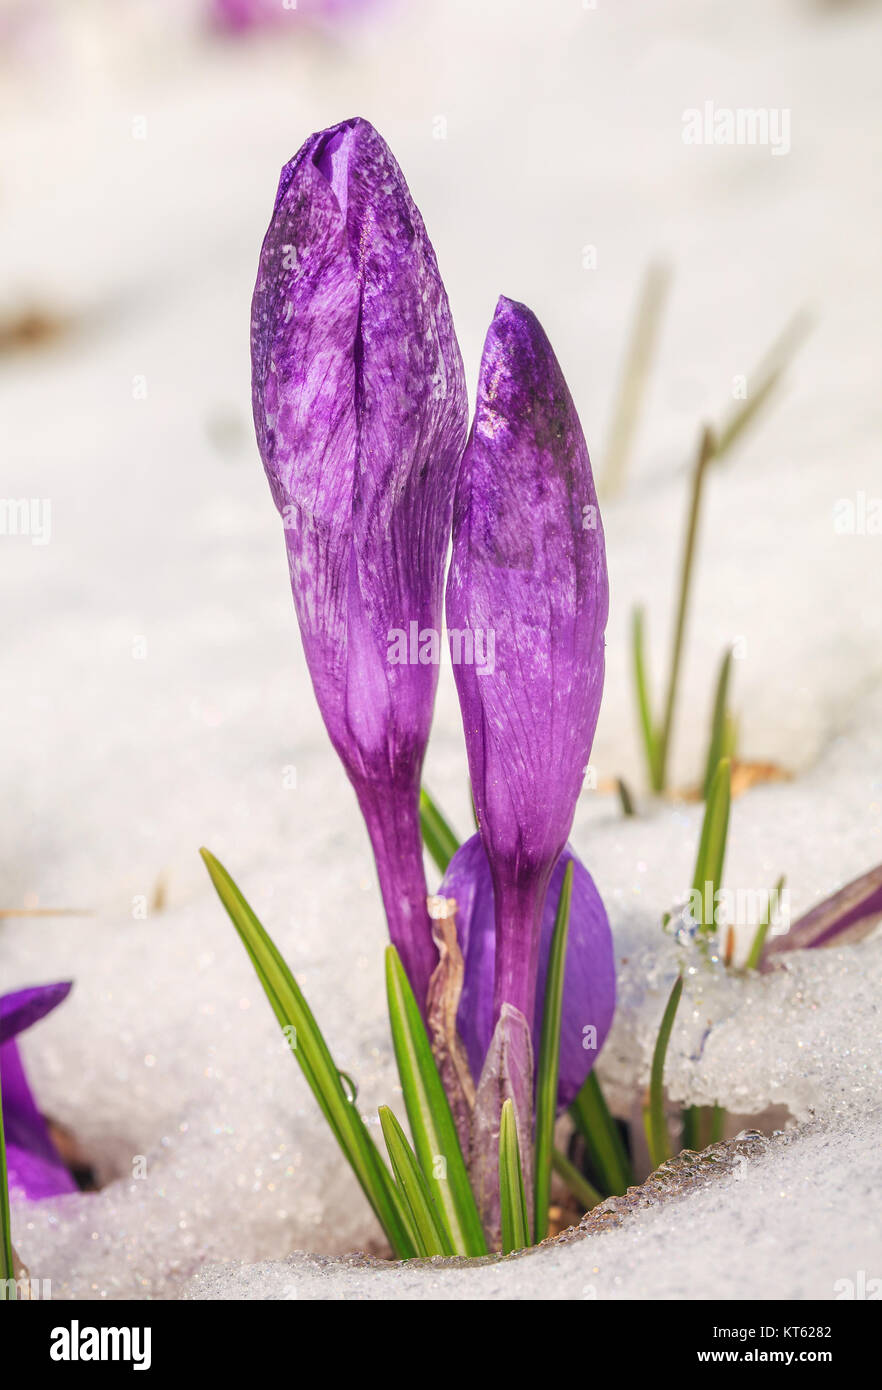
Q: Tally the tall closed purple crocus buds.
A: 2